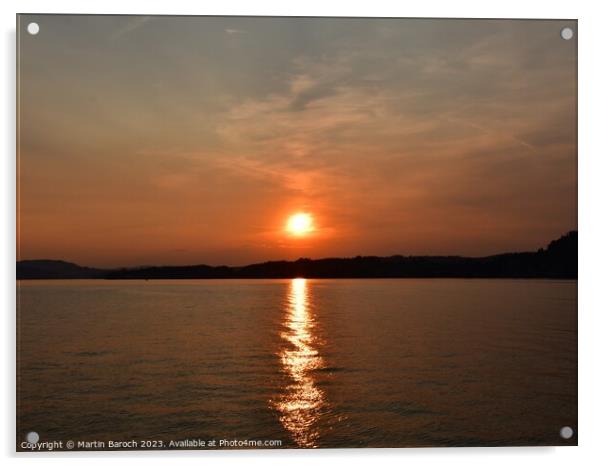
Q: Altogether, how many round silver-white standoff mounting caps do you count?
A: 4